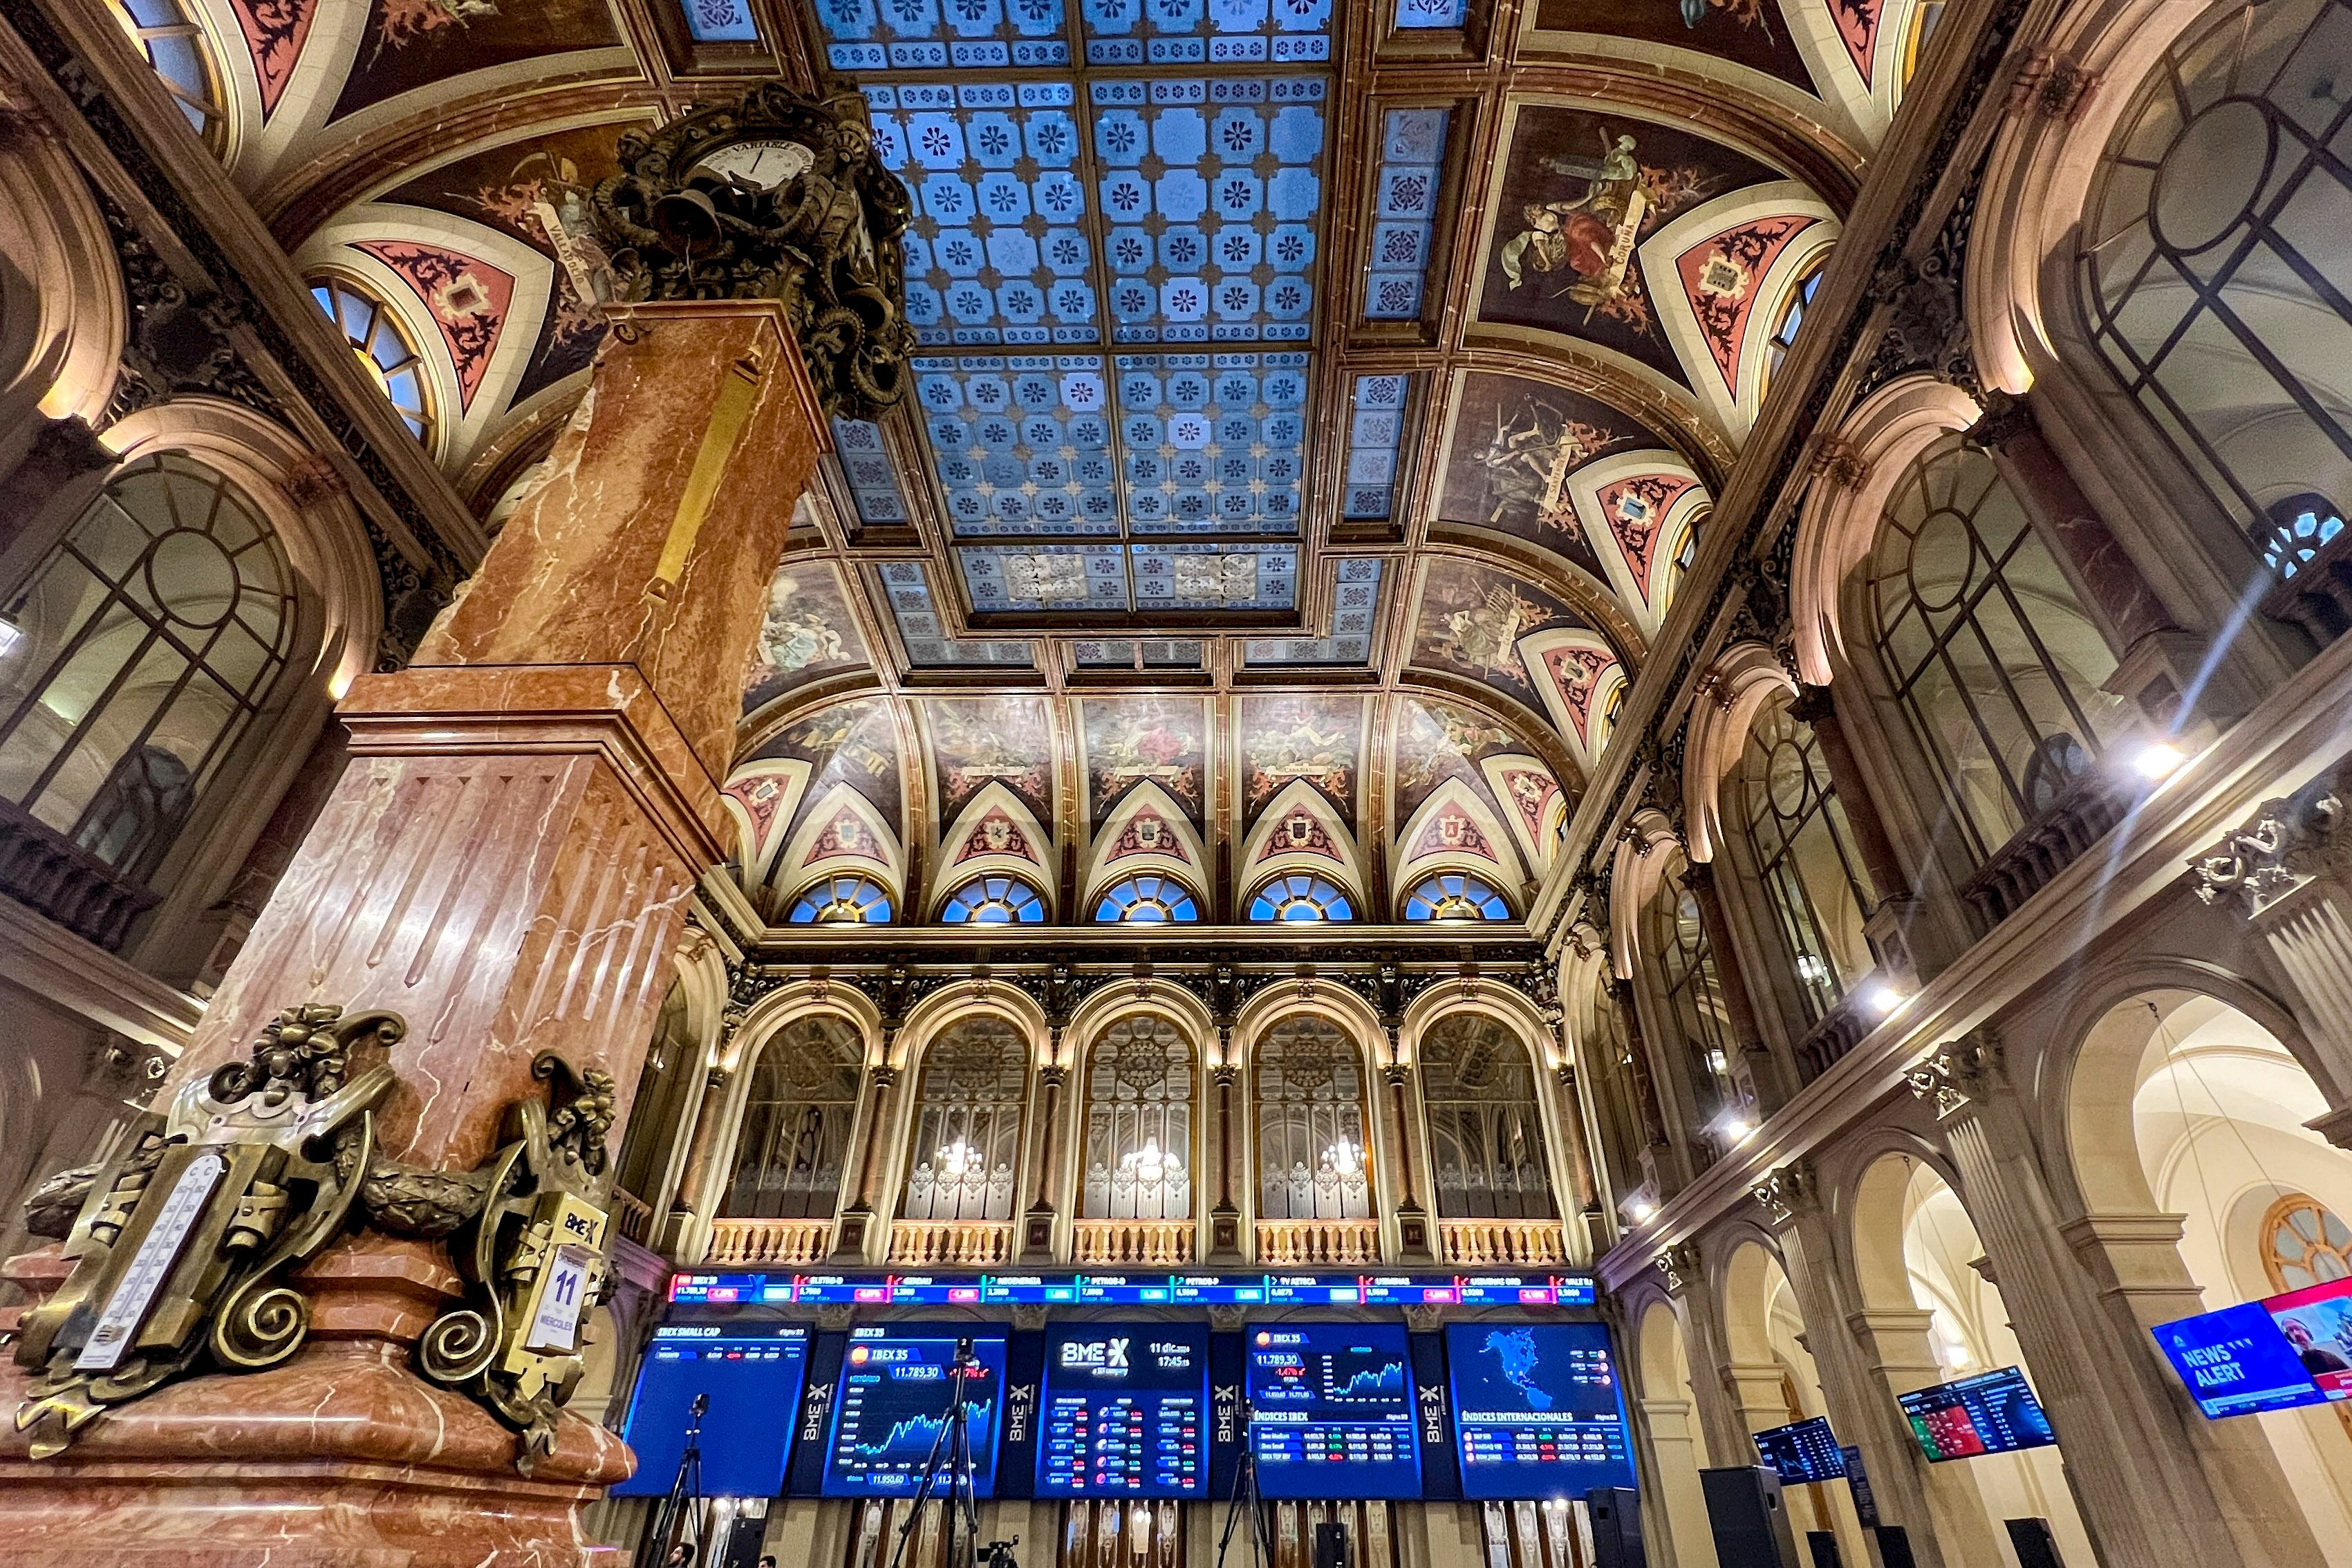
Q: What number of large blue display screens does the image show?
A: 5